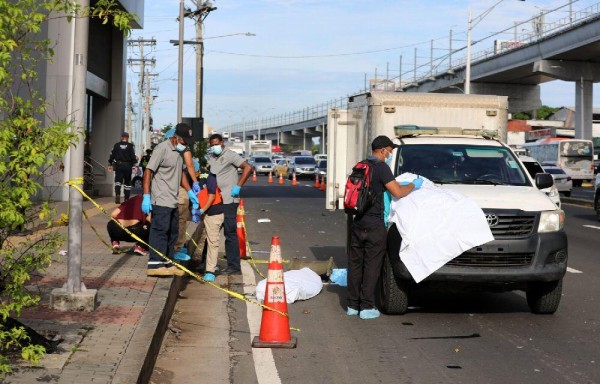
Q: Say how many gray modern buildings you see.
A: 1